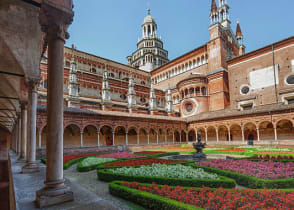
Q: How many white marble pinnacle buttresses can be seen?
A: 5